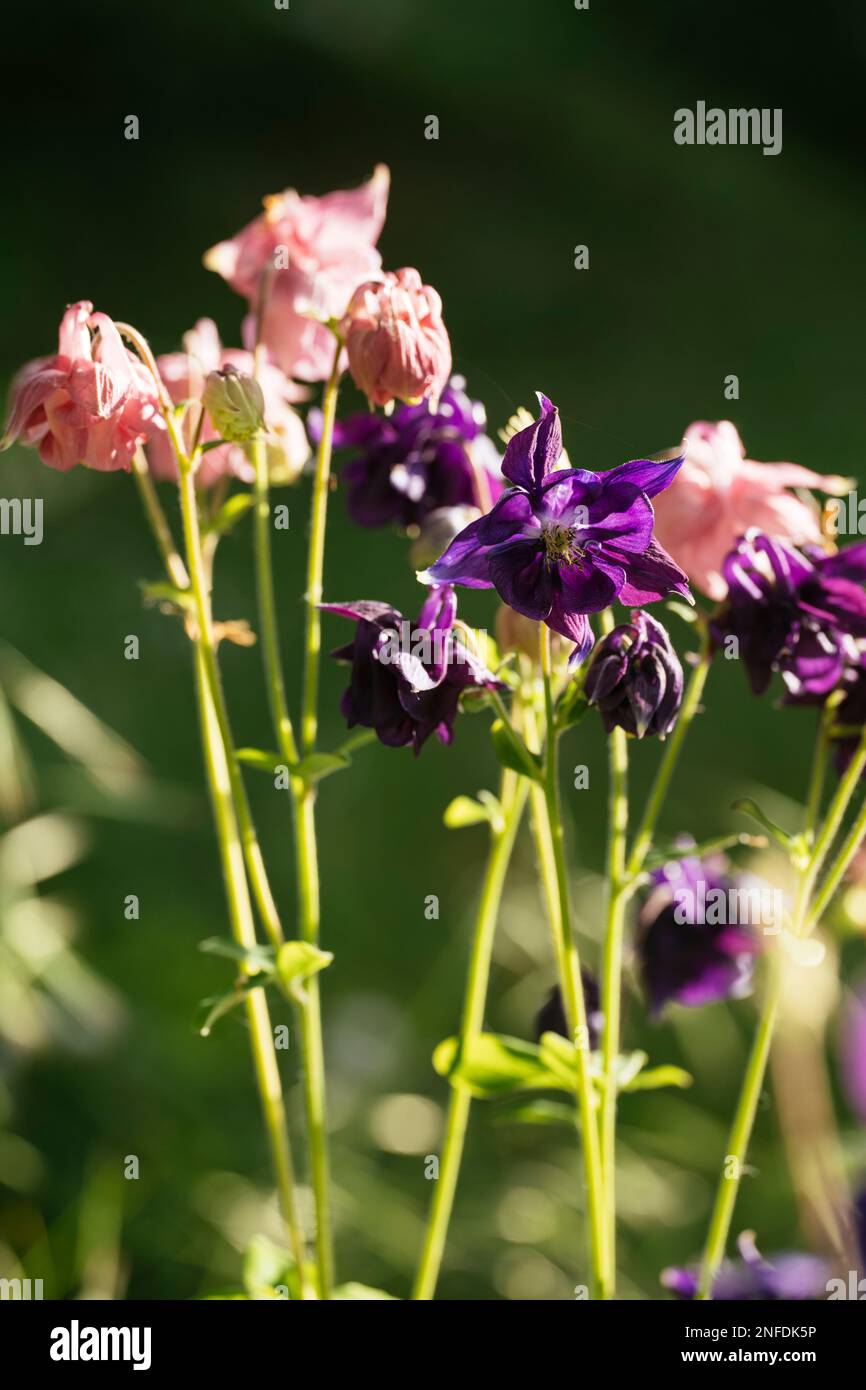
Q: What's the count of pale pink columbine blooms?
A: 5